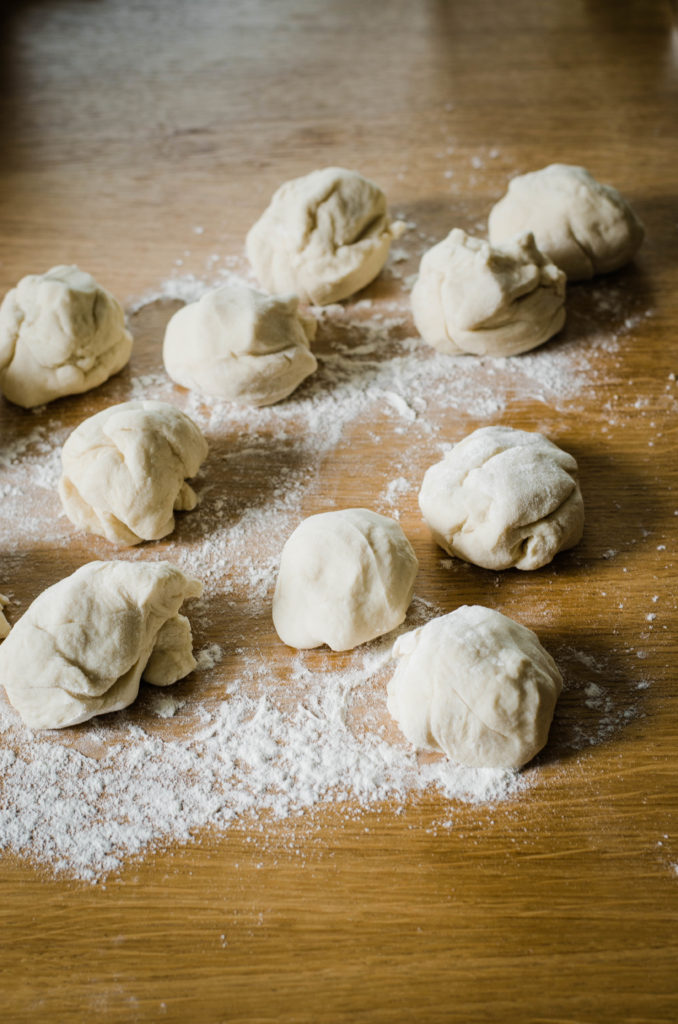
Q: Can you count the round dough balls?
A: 10